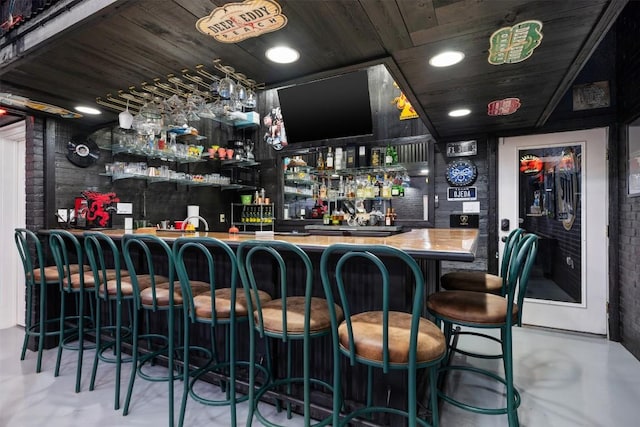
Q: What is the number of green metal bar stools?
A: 9